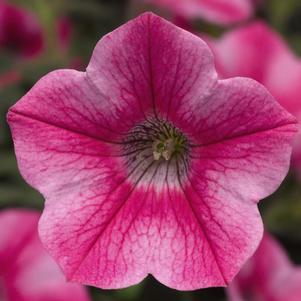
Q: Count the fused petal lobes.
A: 5